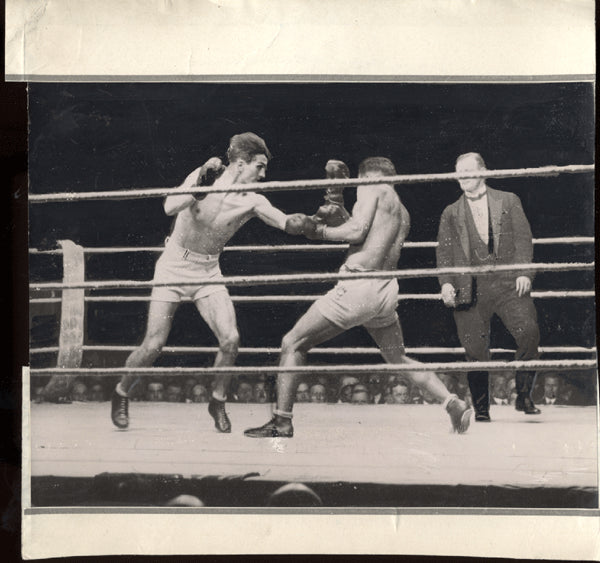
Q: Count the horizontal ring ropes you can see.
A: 6